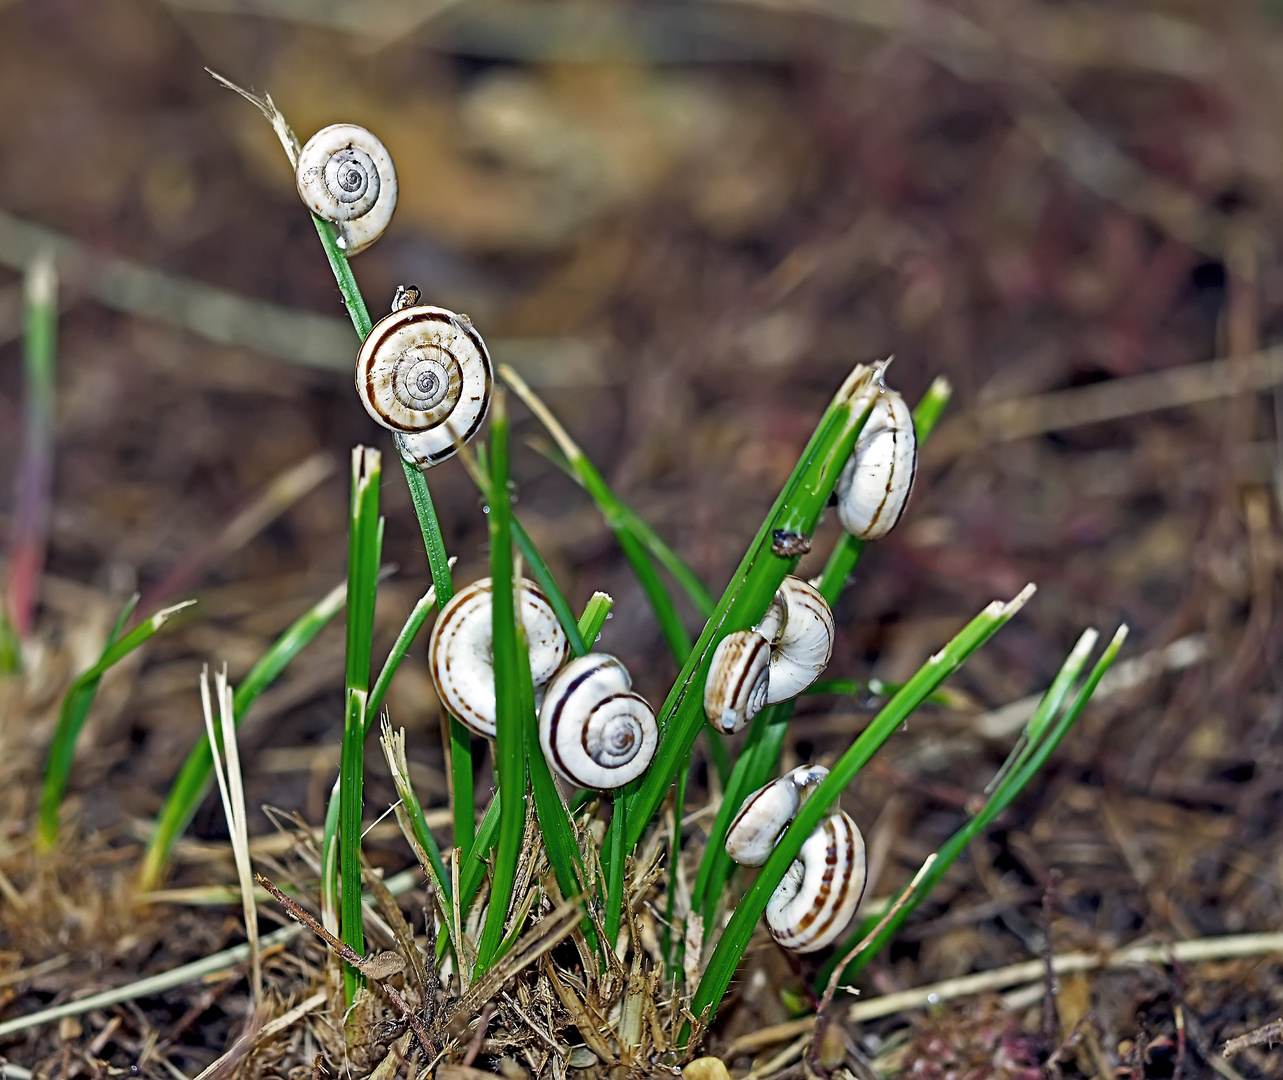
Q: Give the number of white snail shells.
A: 9